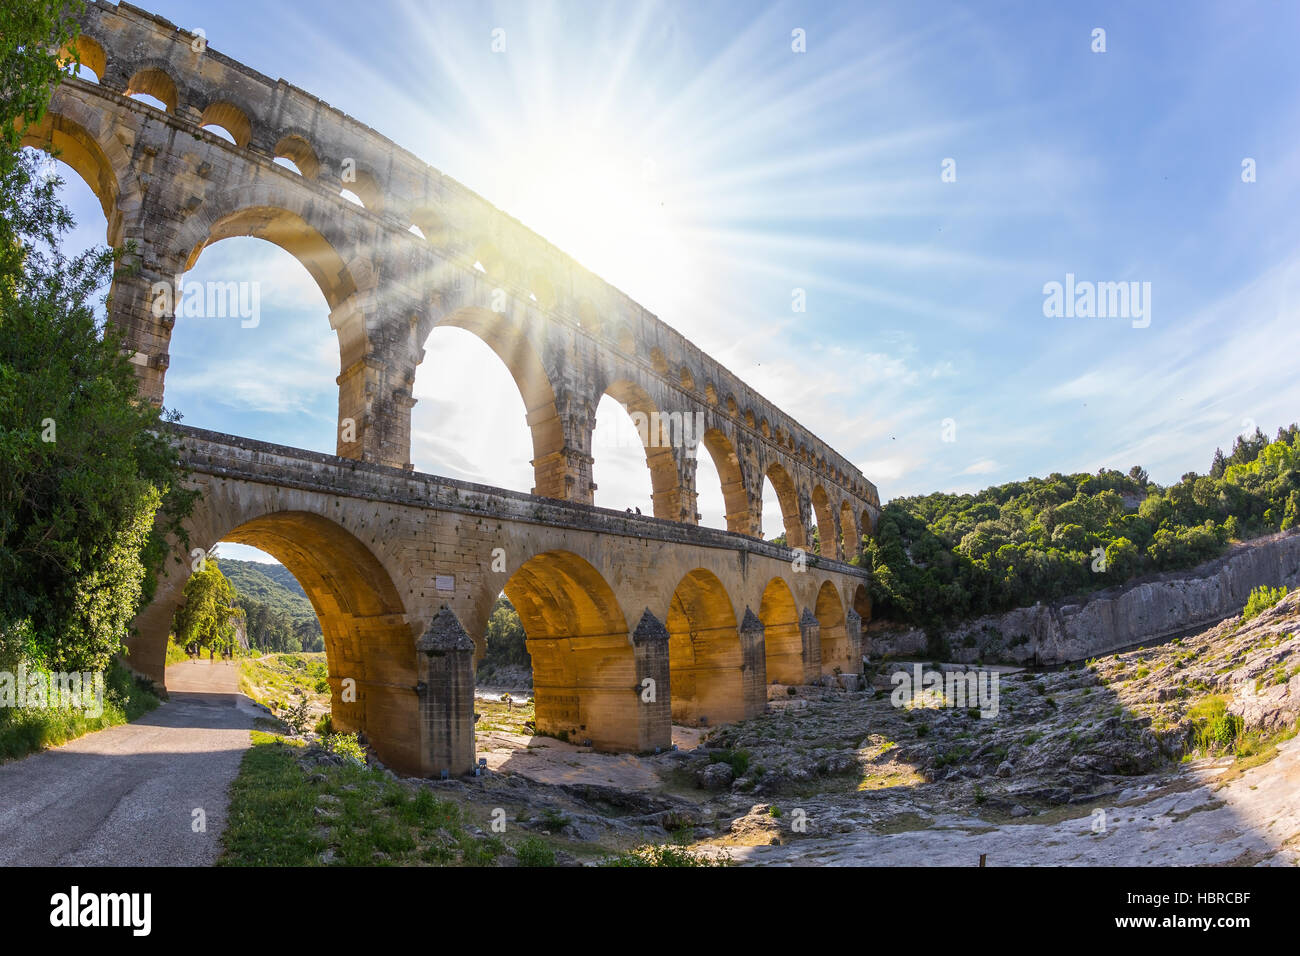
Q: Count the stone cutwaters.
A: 5